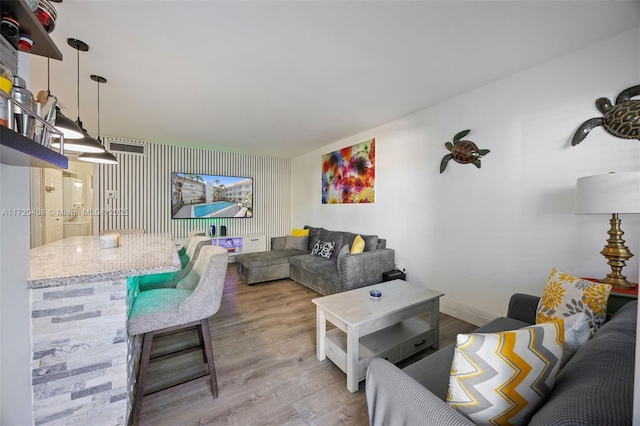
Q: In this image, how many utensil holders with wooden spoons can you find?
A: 1